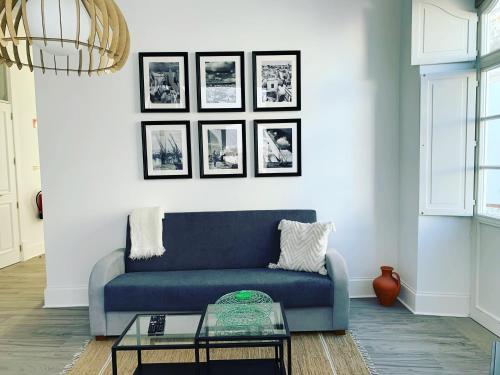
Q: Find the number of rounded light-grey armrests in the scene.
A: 2